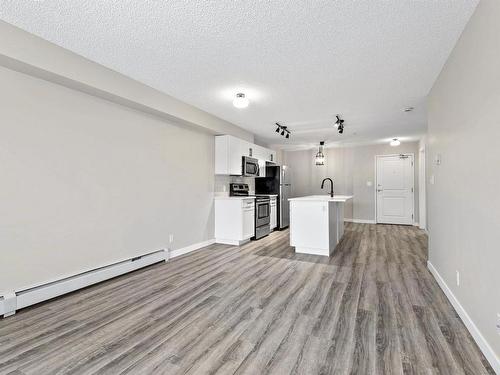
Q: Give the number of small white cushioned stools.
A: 0